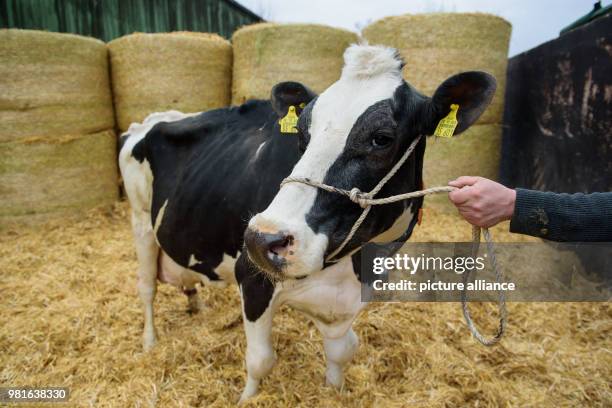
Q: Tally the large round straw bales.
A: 6